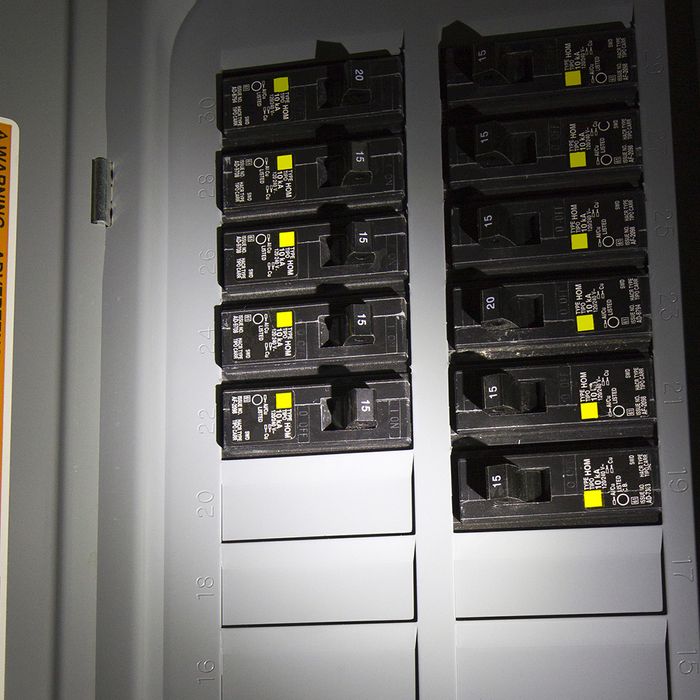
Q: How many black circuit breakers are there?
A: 11